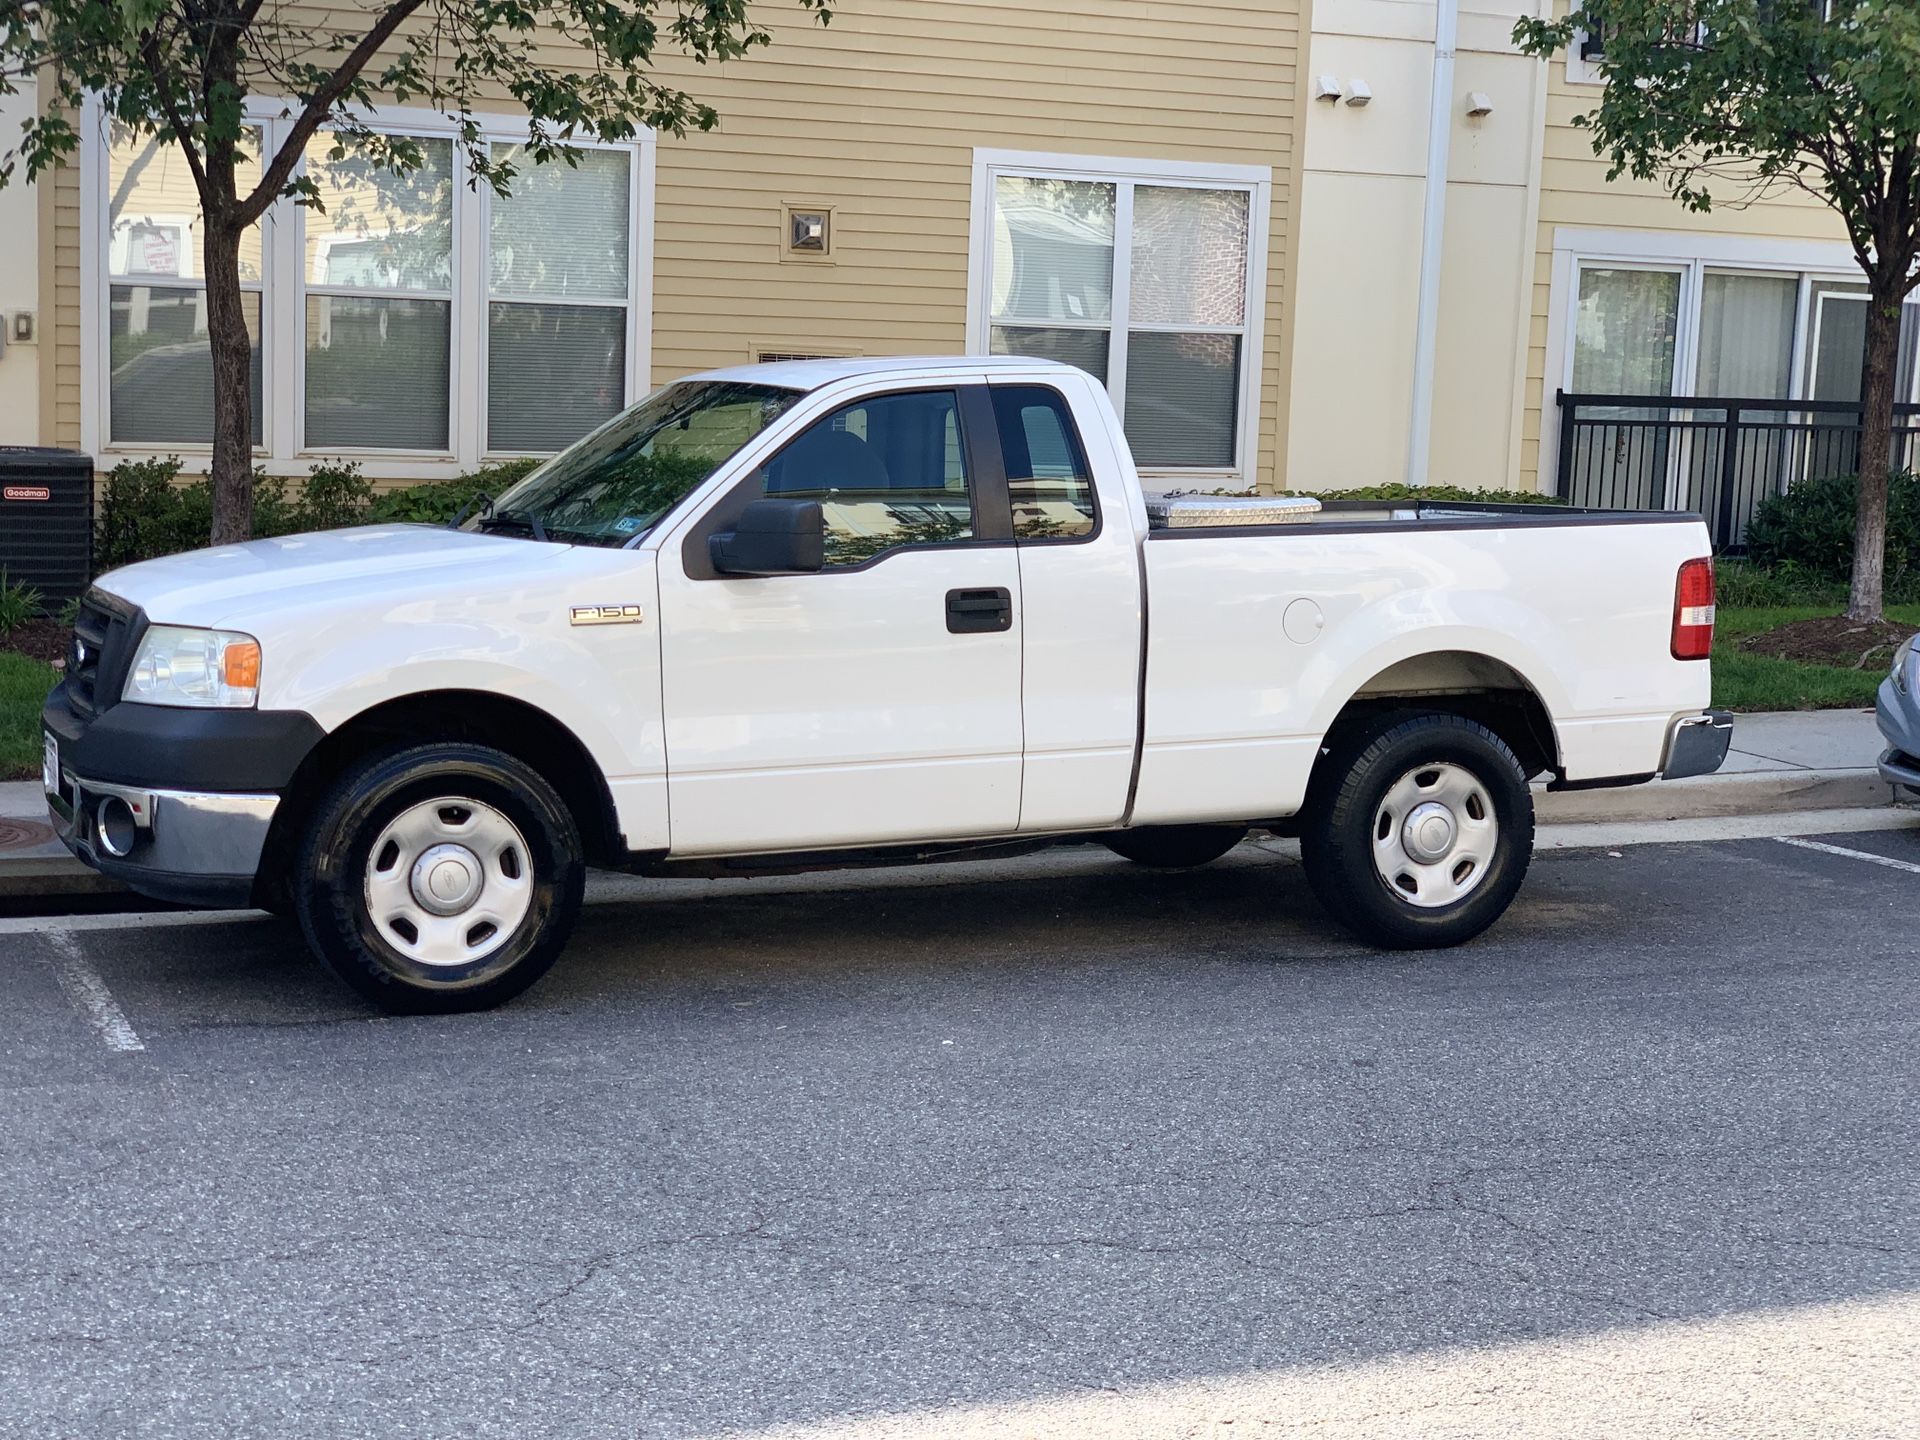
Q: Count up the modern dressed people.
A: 0